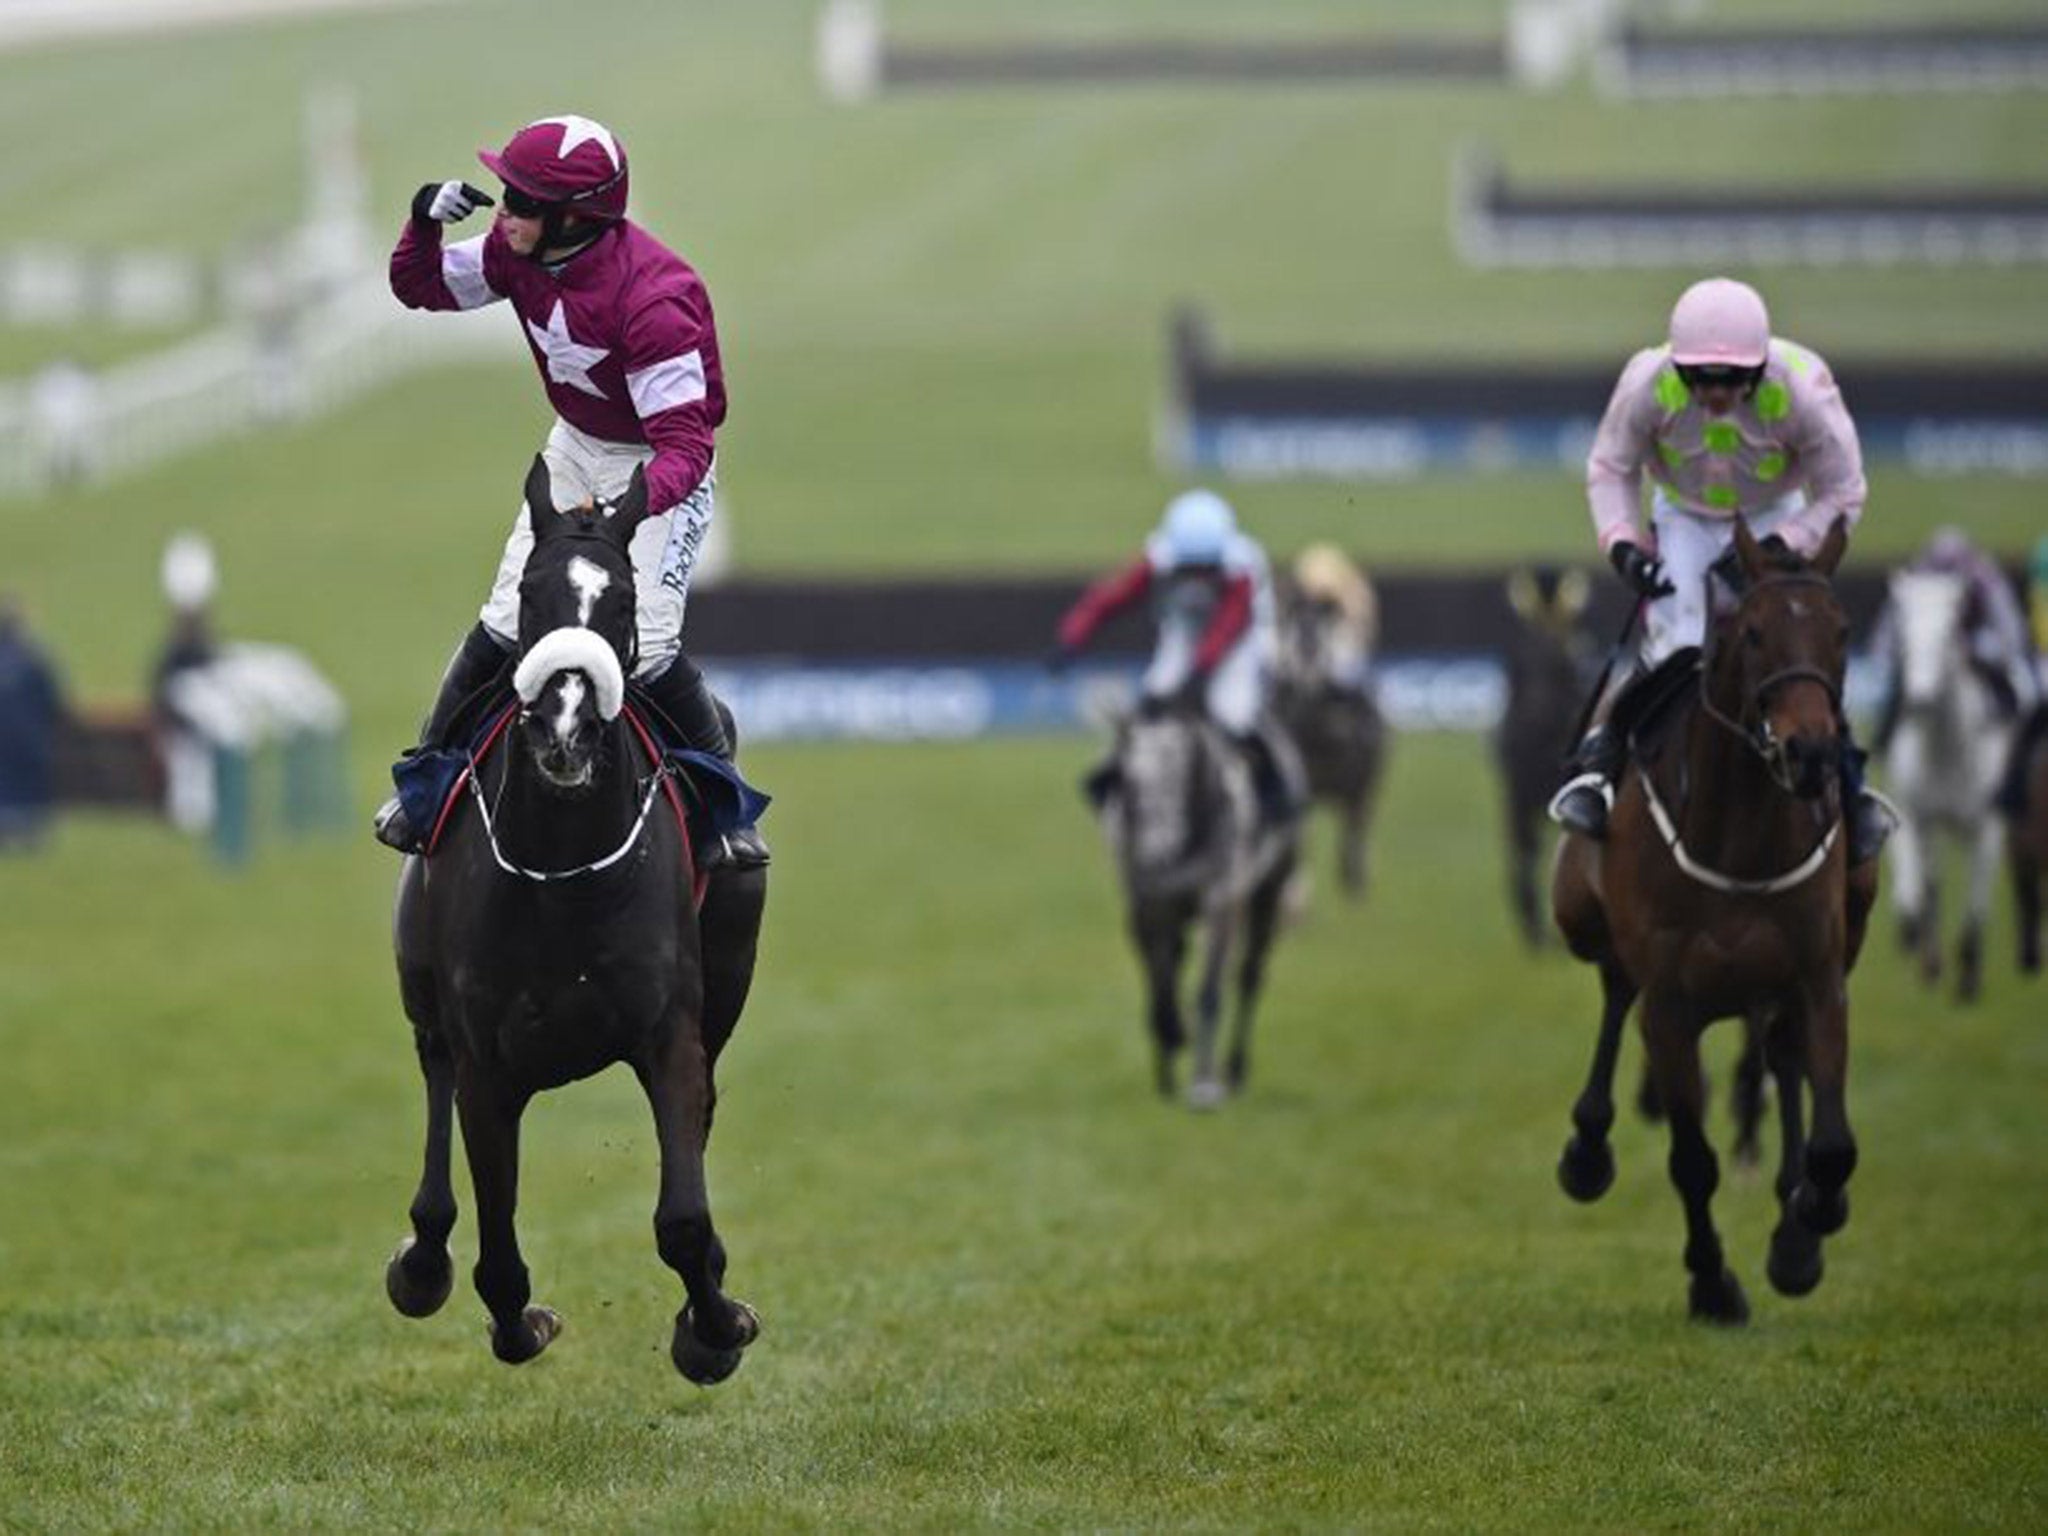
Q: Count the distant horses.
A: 5